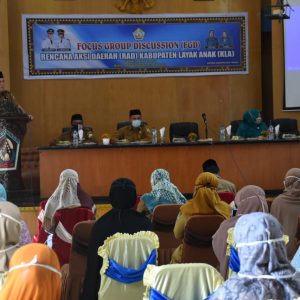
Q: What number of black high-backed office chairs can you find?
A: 5